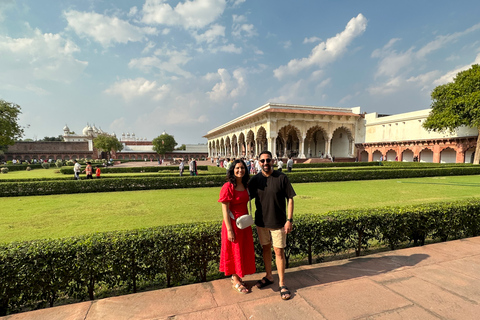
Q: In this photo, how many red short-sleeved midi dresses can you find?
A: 1